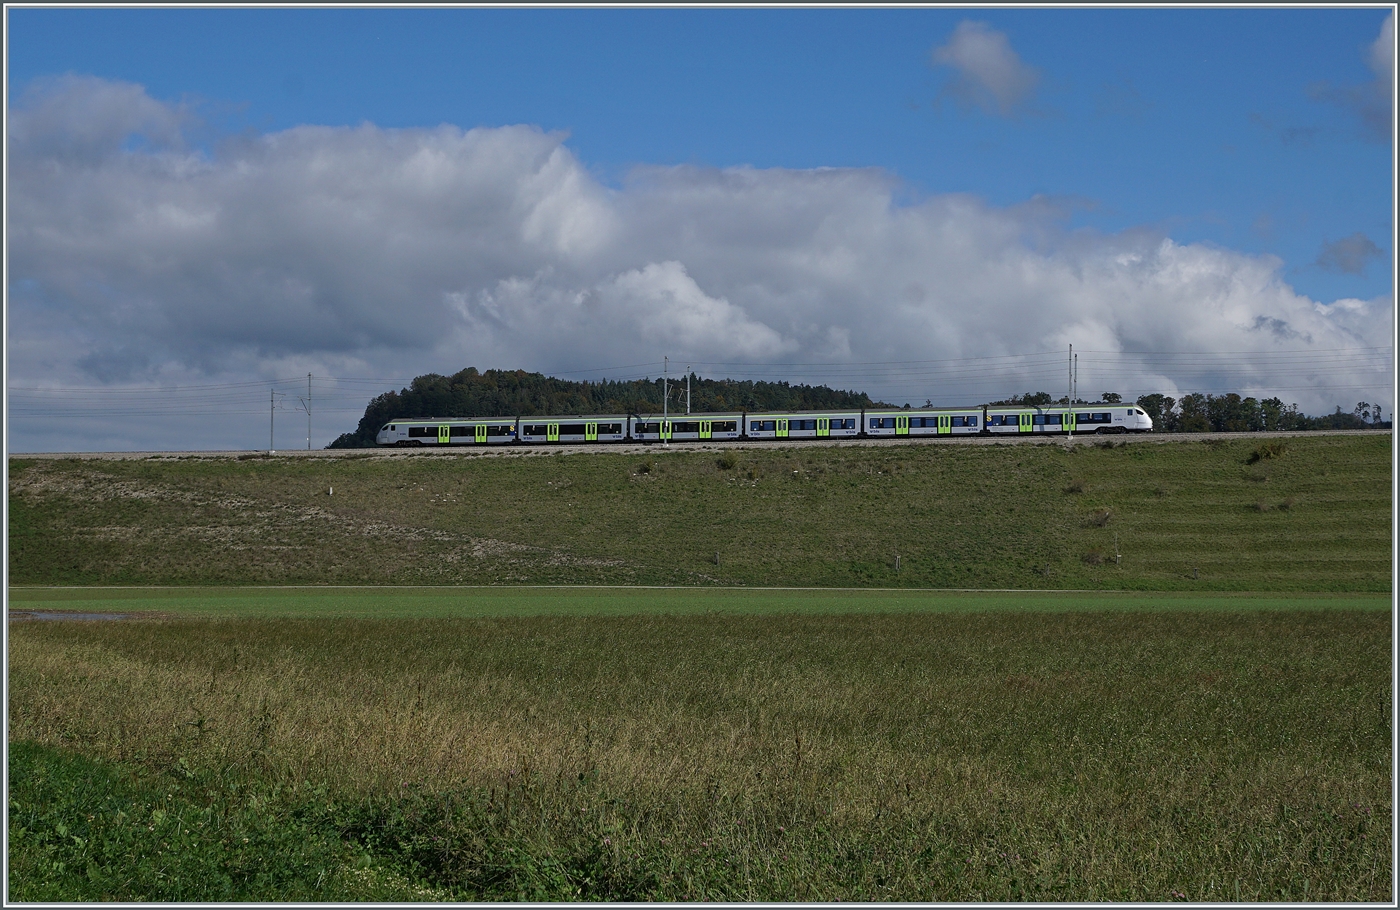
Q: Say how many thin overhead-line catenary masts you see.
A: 6